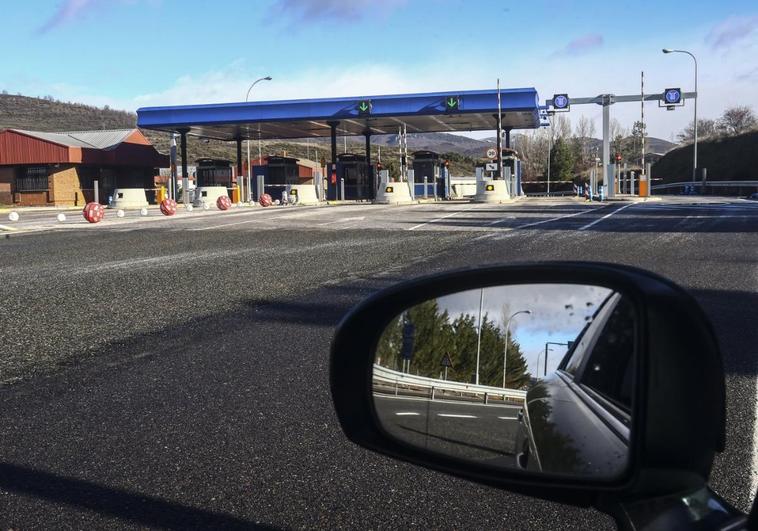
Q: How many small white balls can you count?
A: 9